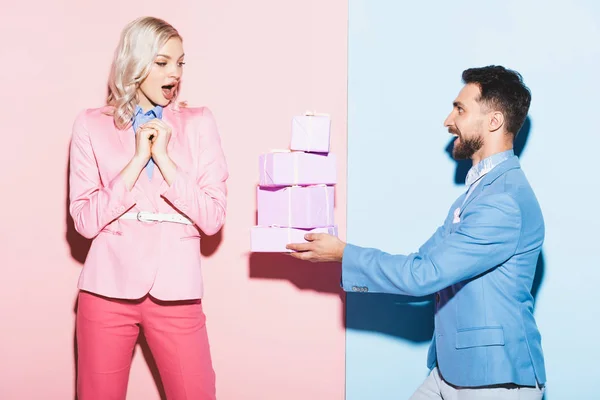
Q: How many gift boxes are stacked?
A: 4